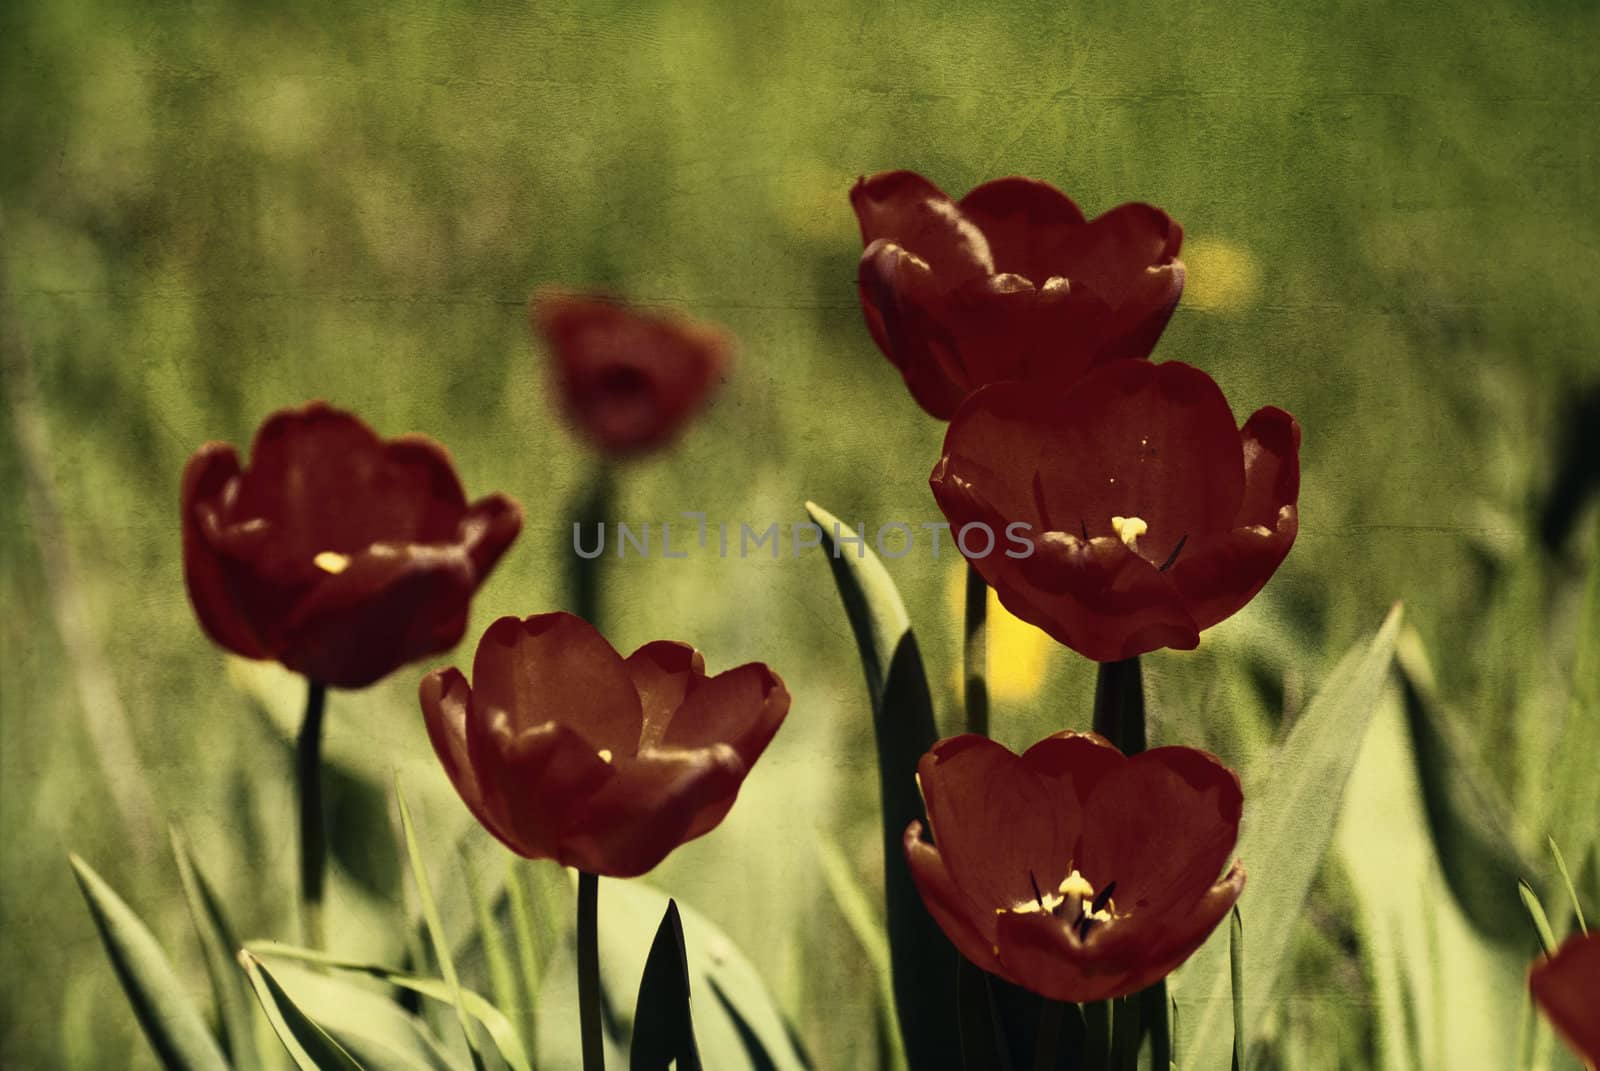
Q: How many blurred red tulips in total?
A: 1